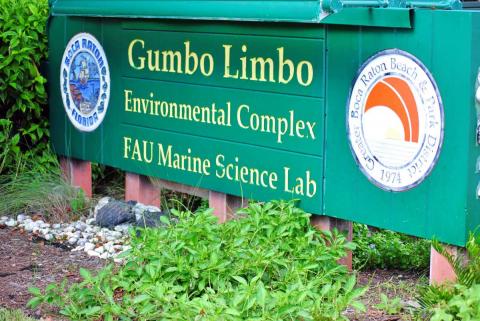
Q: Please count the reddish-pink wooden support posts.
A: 5